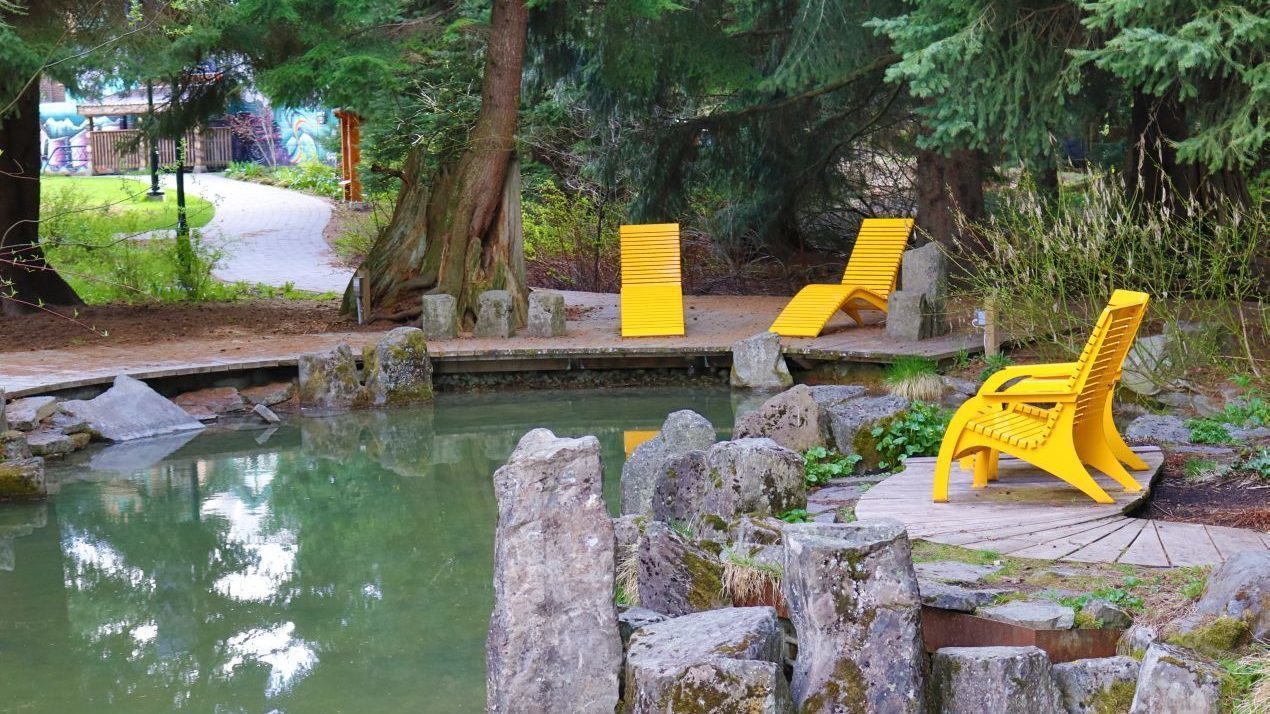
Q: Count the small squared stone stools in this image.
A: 3